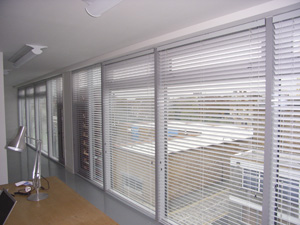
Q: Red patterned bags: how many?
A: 0